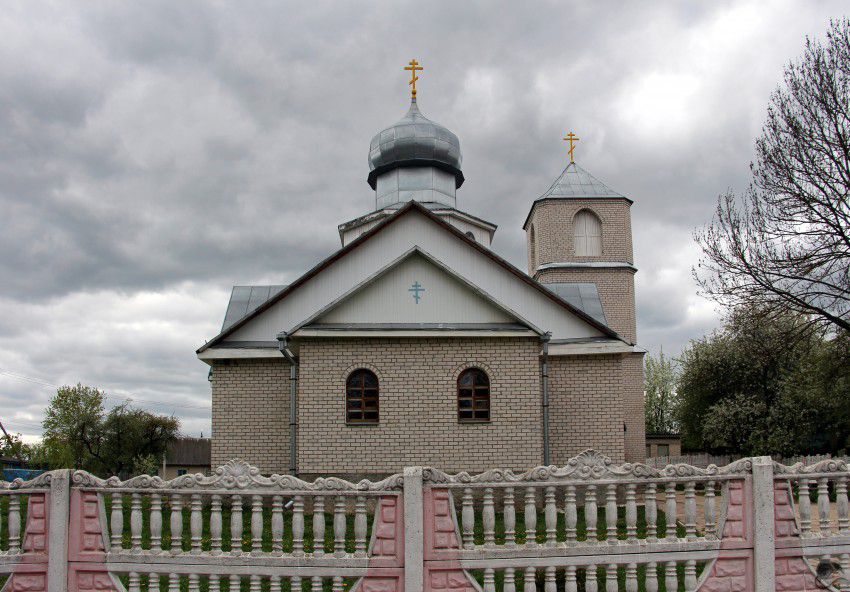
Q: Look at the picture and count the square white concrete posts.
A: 3